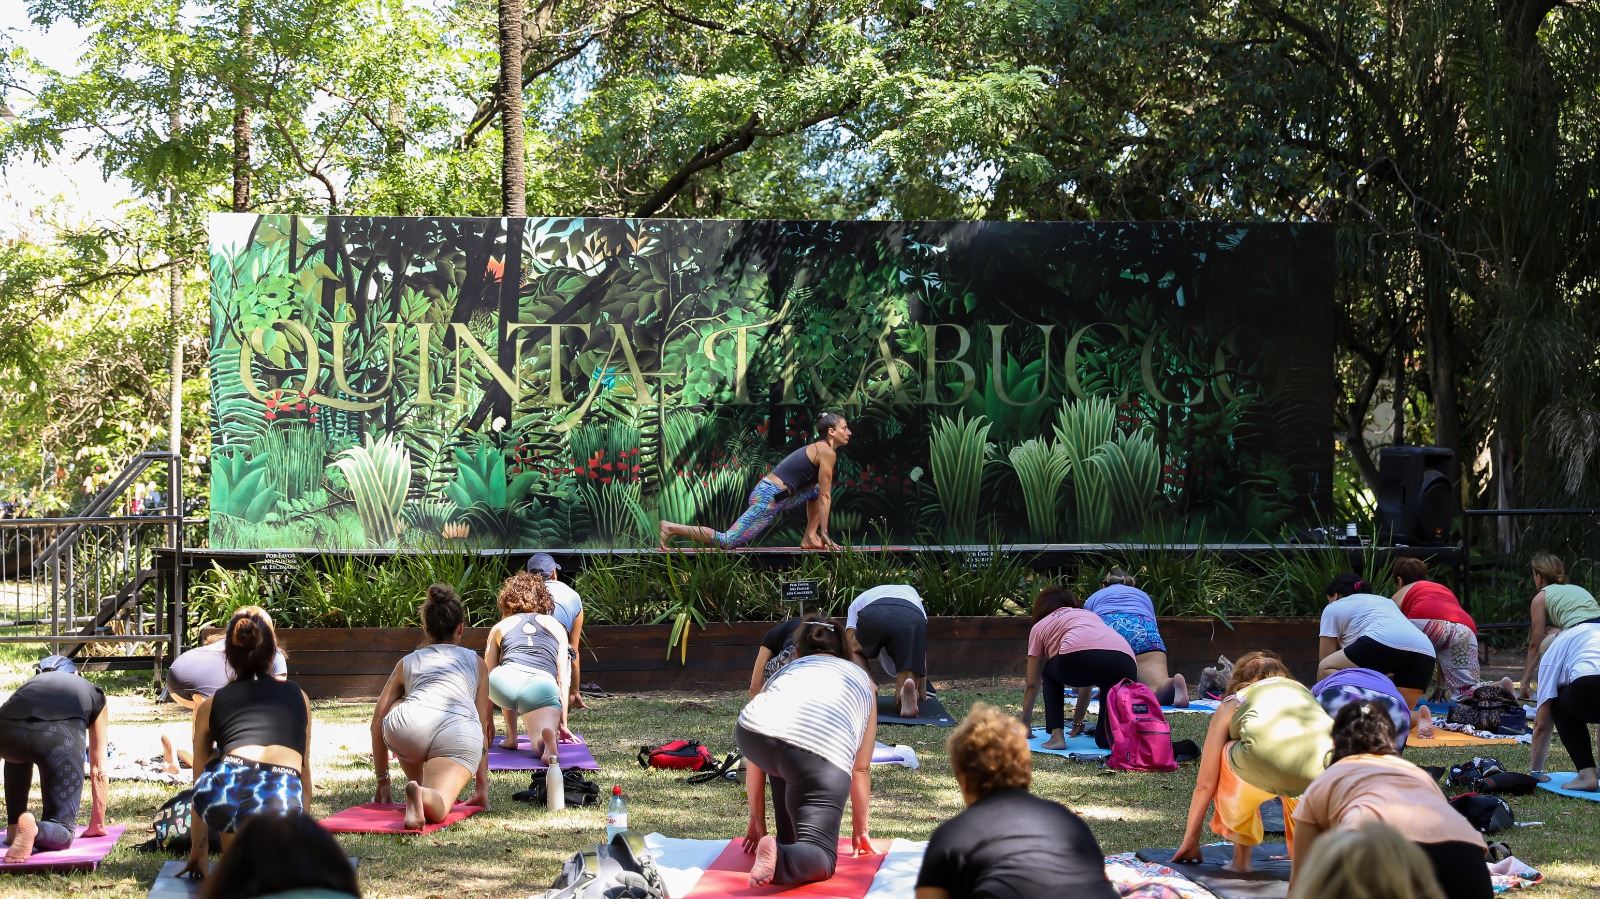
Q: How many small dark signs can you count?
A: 3